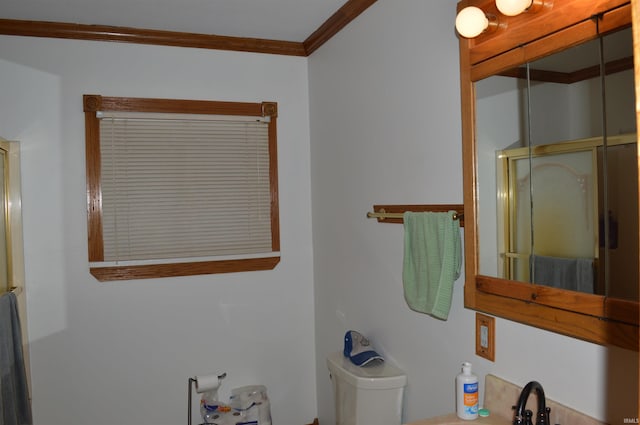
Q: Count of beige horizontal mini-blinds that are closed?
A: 1